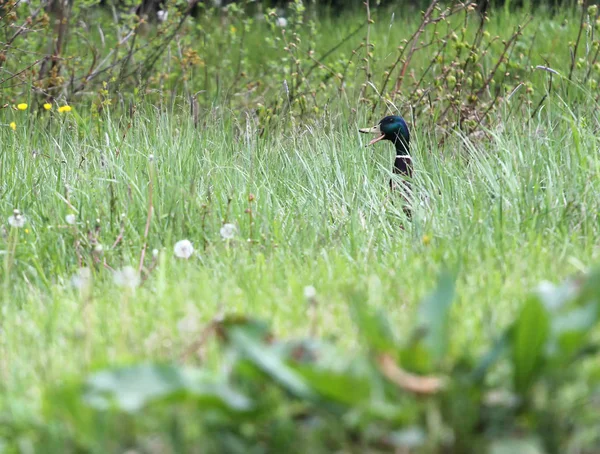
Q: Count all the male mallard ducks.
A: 1